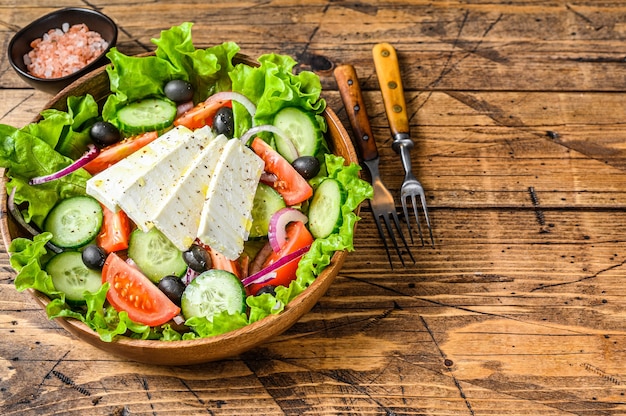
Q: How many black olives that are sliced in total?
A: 0